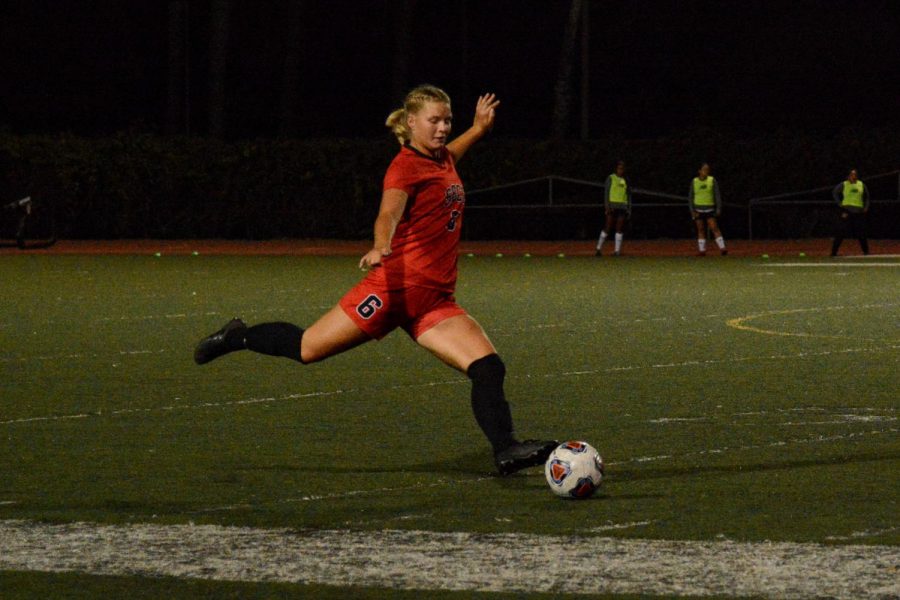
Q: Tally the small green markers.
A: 8